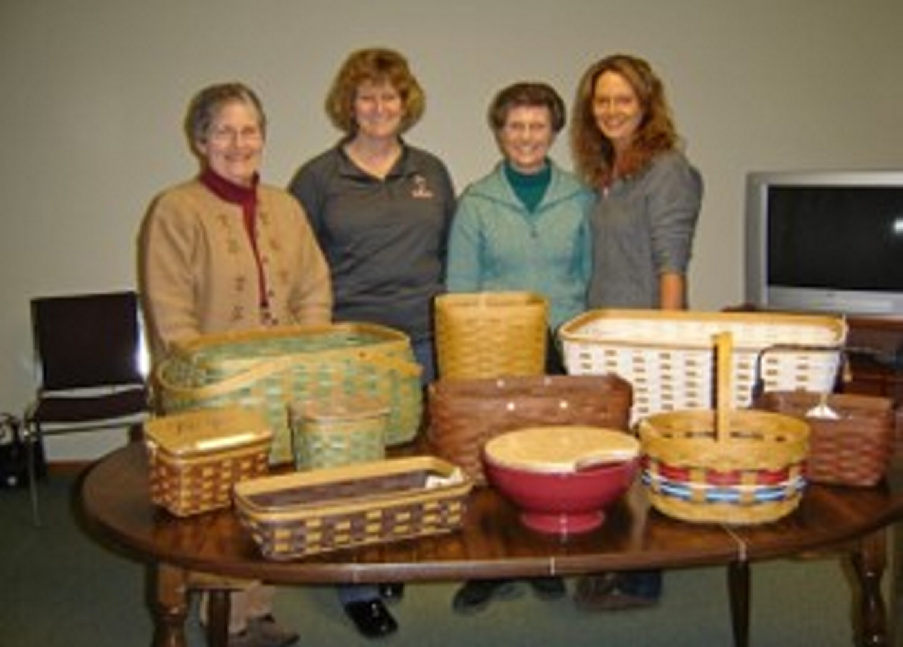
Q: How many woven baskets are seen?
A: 9